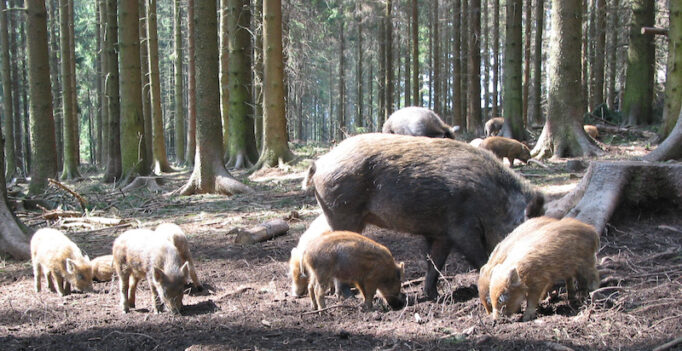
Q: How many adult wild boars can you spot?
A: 2